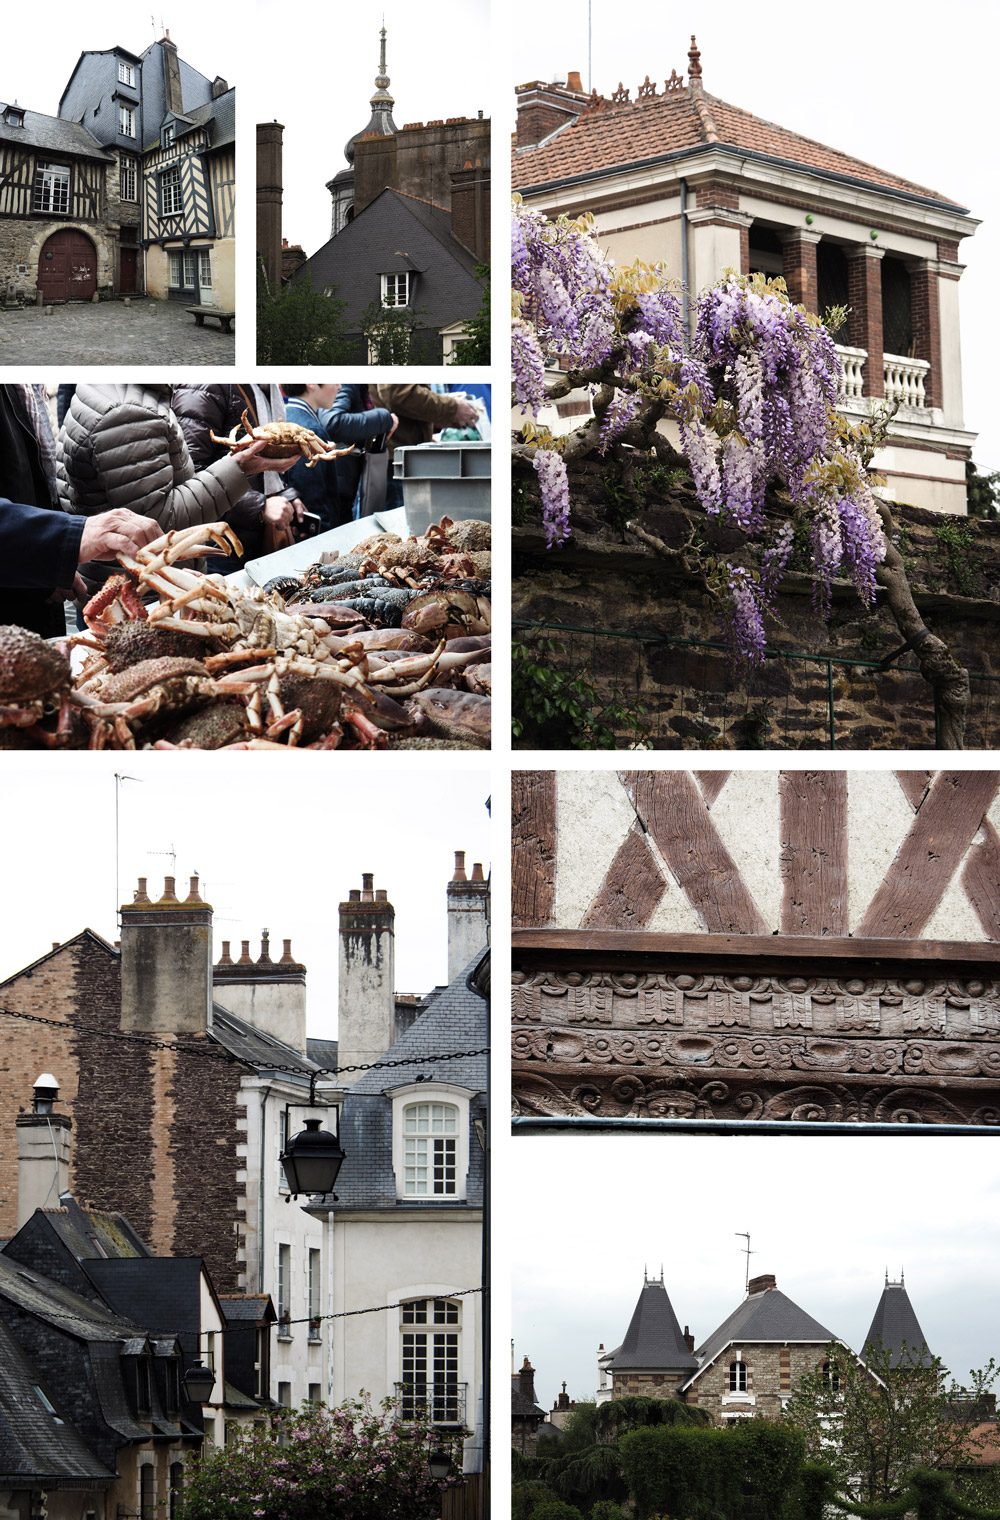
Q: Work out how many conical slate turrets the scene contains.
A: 2